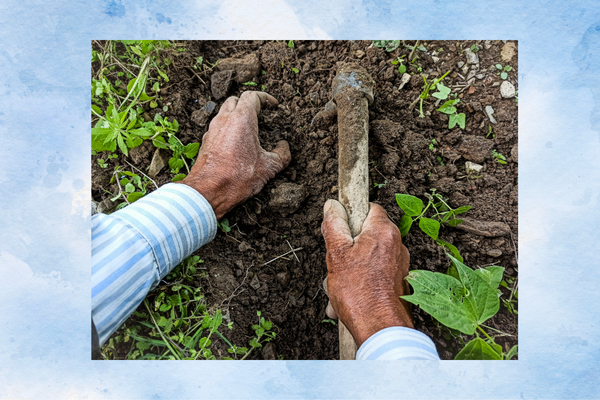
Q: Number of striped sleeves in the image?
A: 2